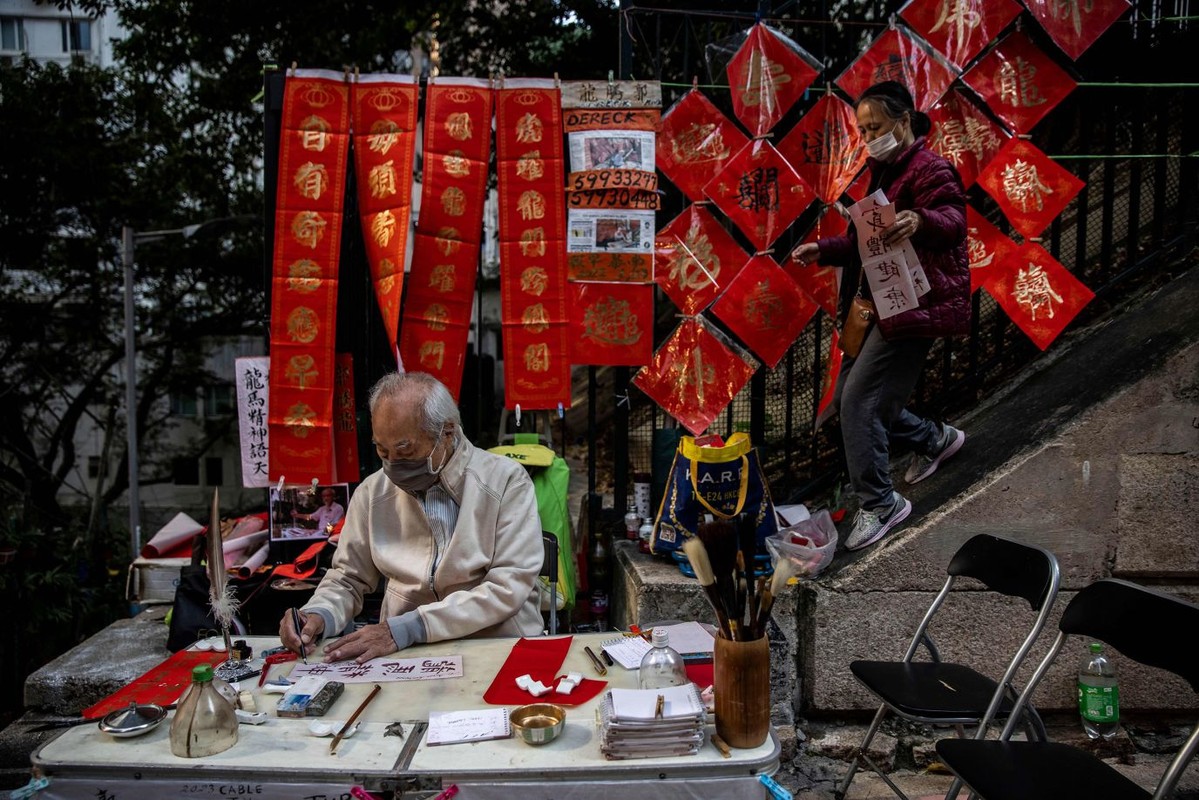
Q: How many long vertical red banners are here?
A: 4